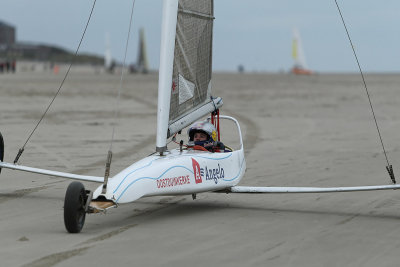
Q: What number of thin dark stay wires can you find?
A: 3